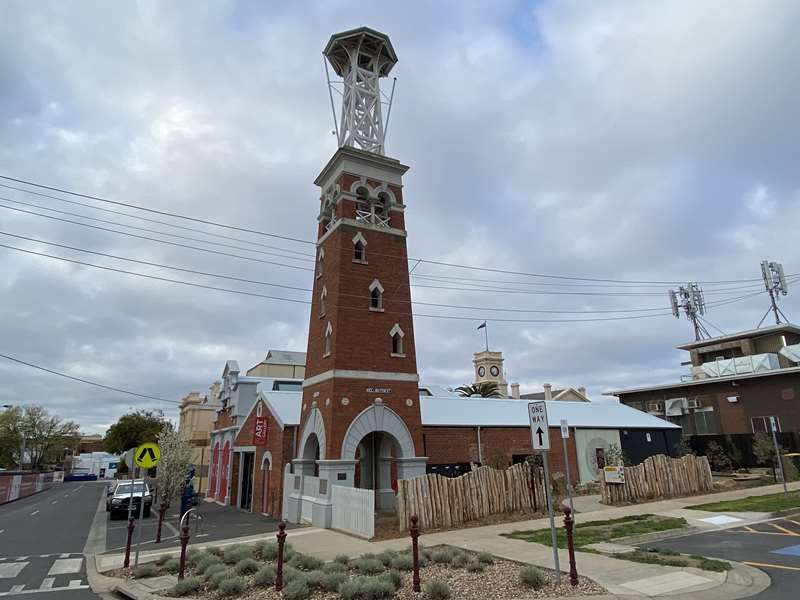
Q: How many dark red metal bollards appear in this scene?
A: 6